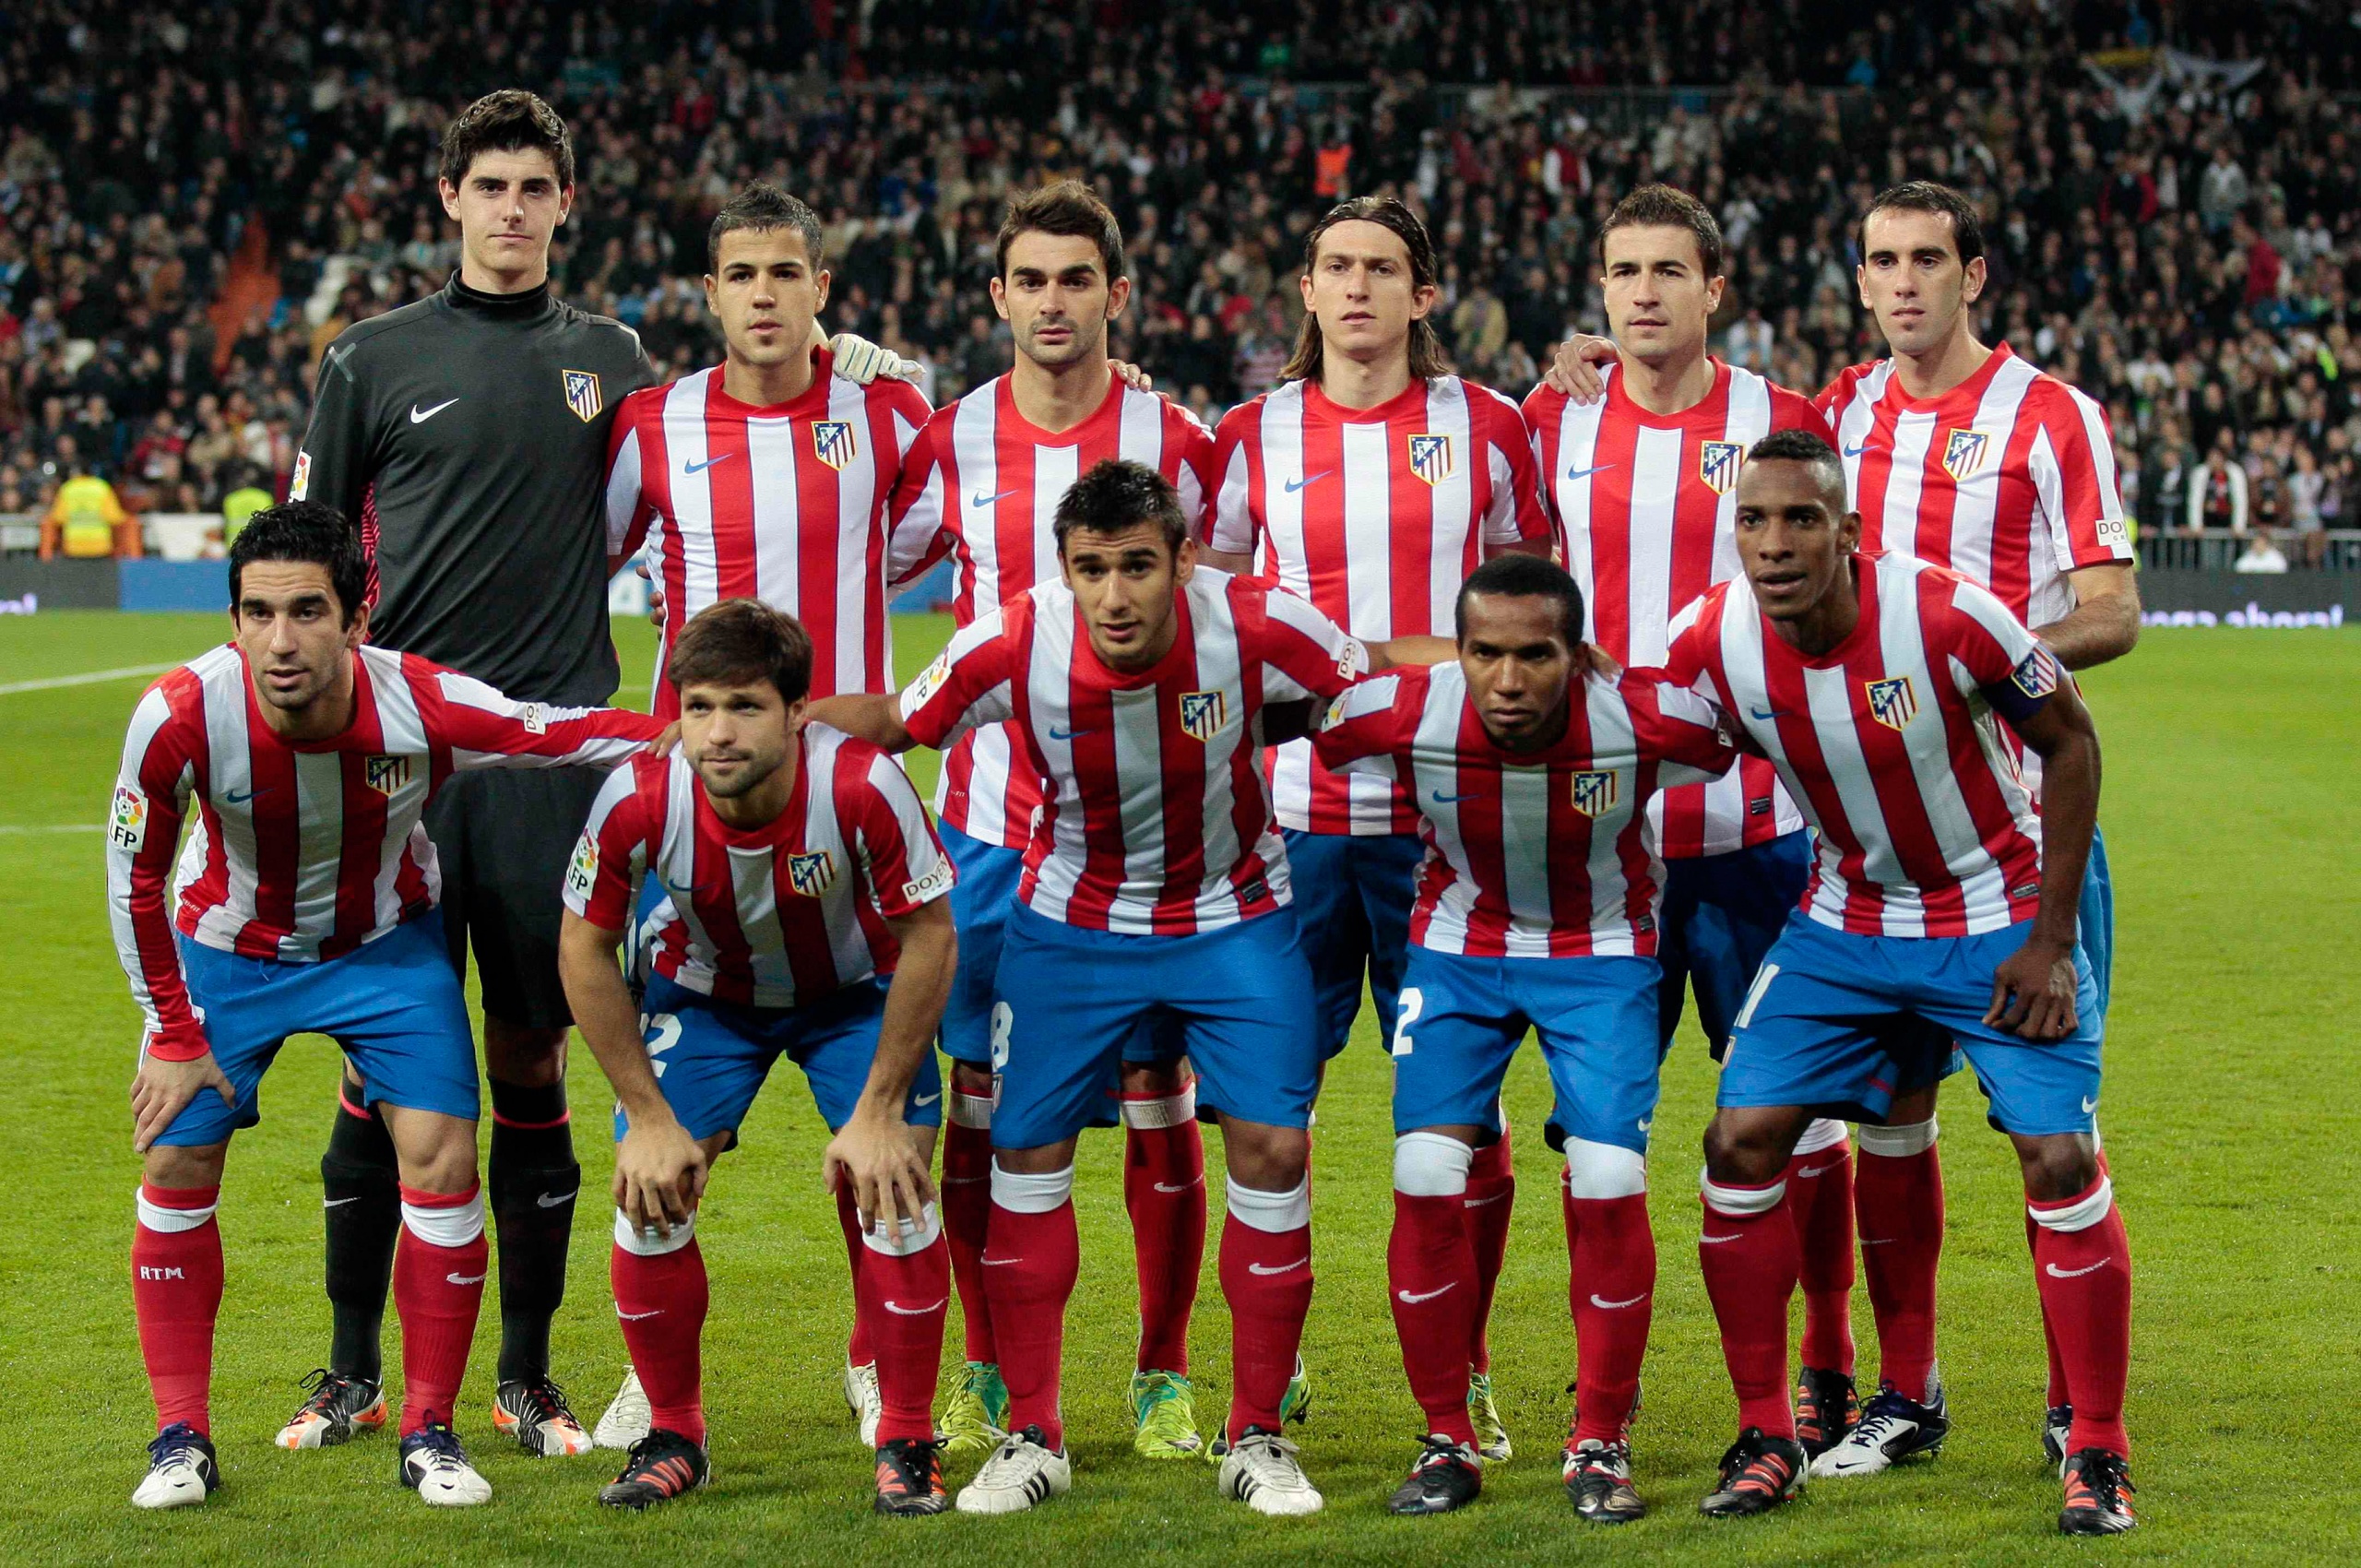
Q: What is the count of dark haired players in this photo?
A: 11